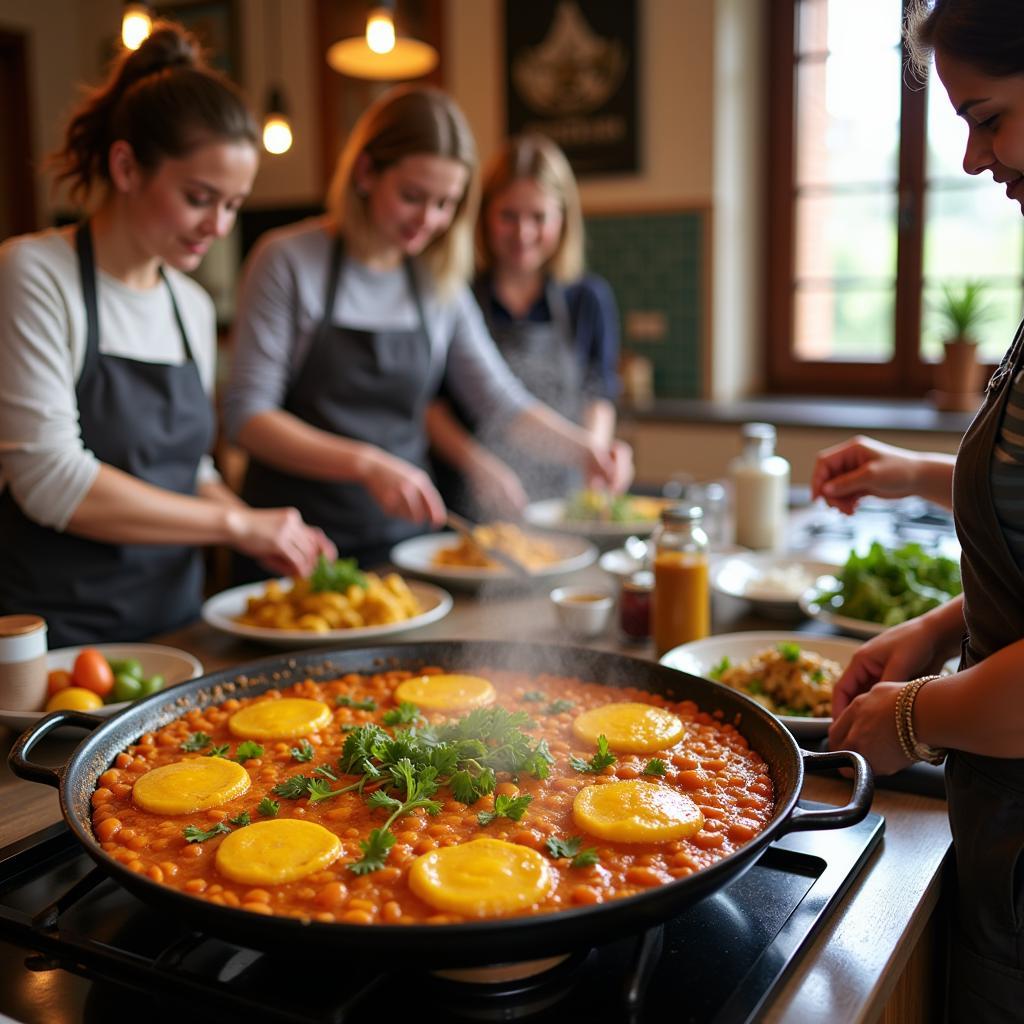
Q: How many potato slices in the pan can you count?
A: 7